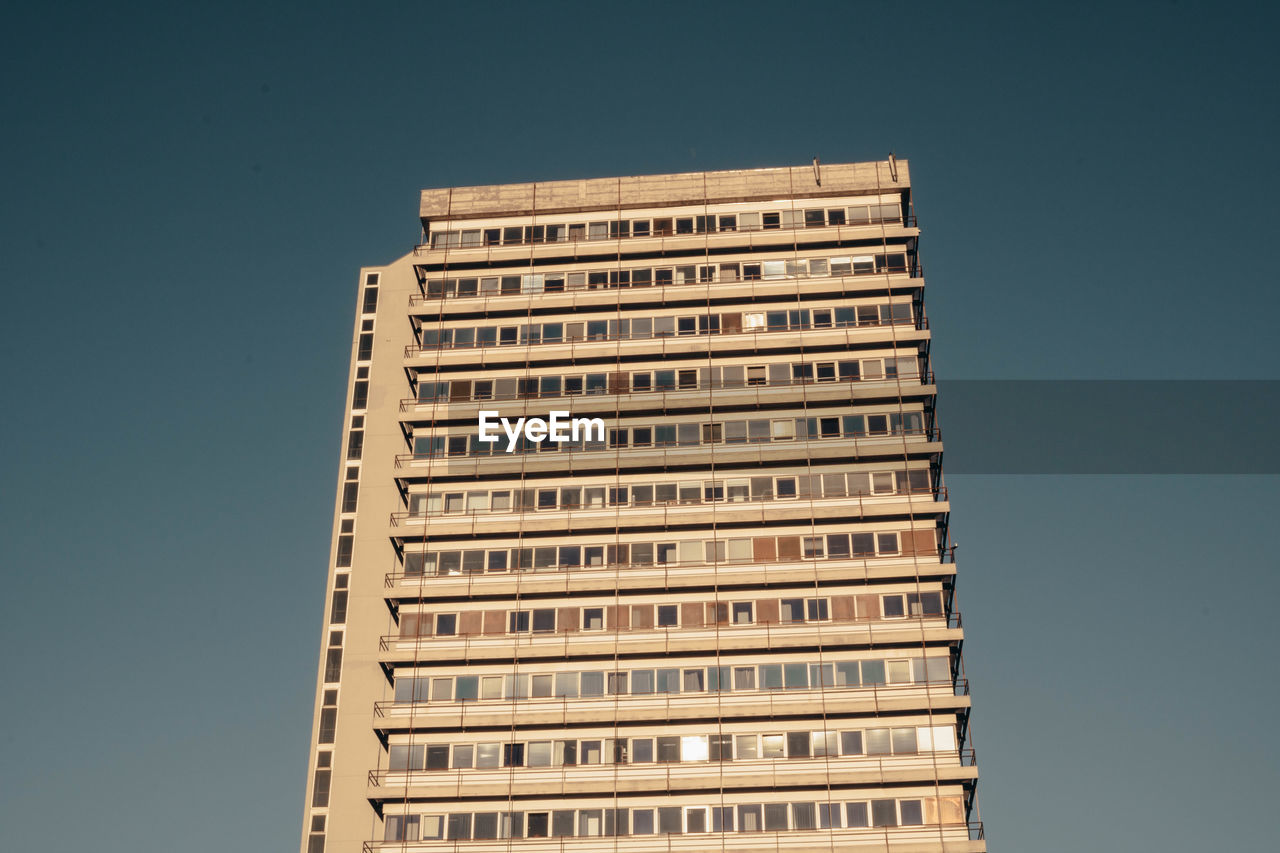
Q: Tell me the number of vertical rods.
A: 6